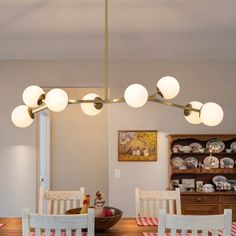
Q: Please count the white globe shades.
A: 8